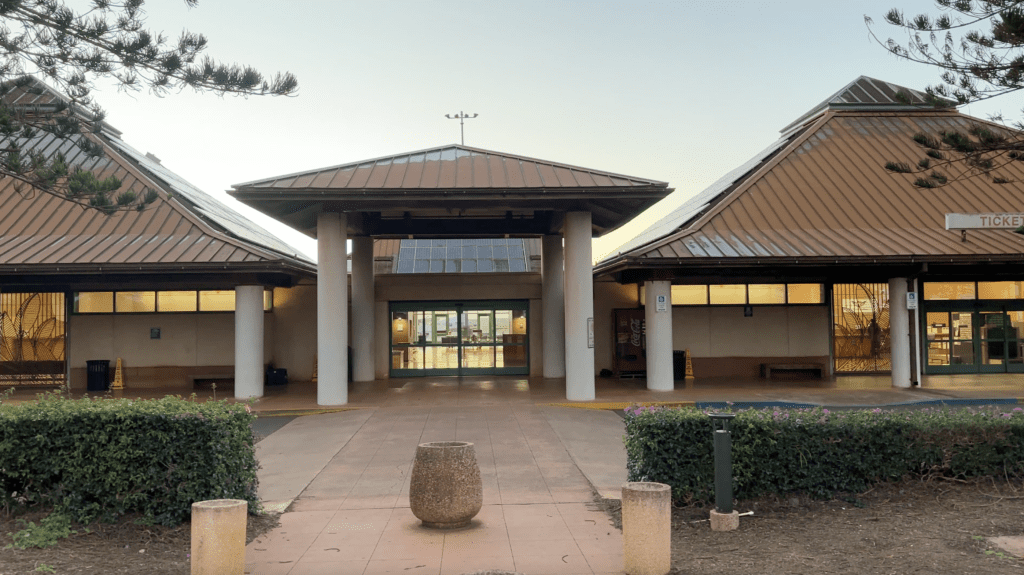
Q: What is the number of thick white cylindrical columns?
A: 7